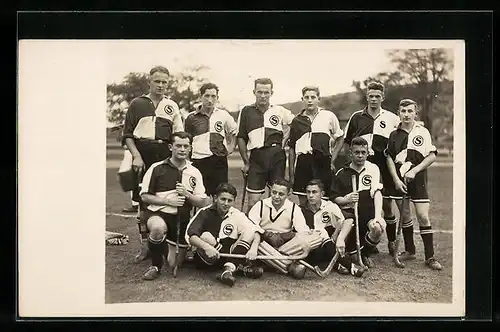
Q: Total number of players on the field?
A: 11